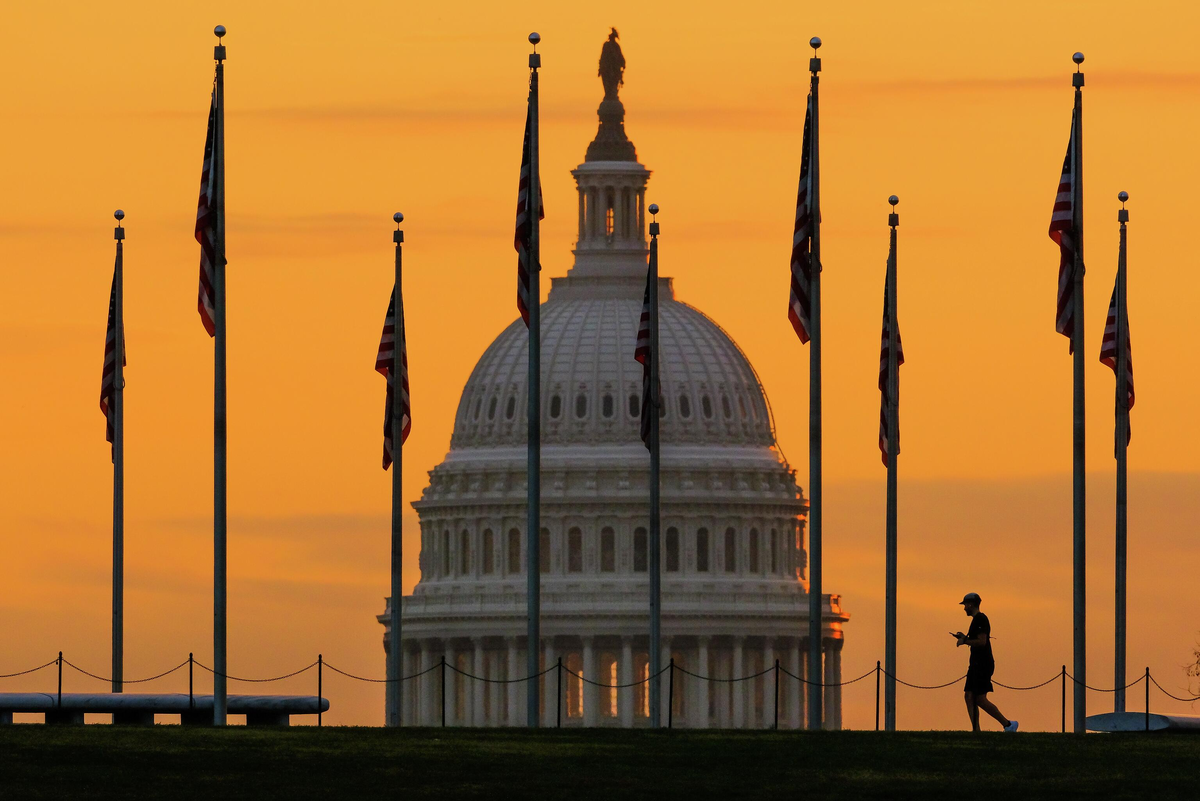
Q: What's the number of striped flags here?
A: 9